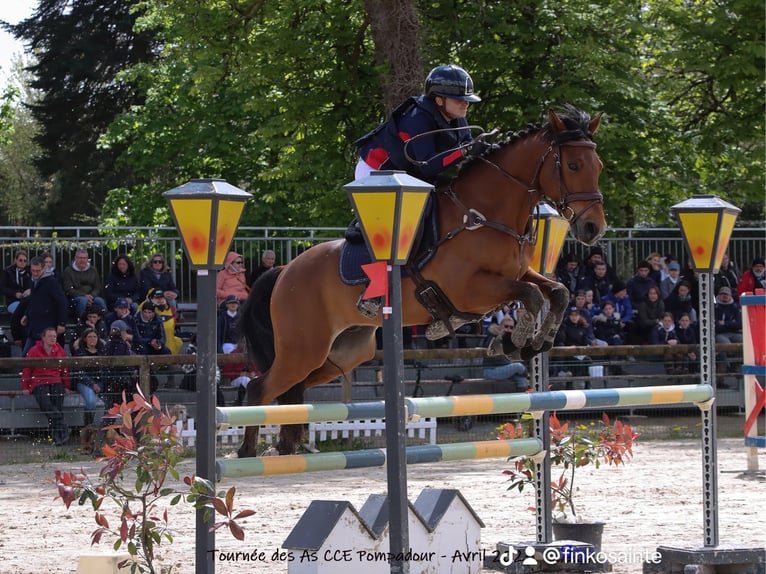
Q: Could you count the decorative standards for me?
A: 4